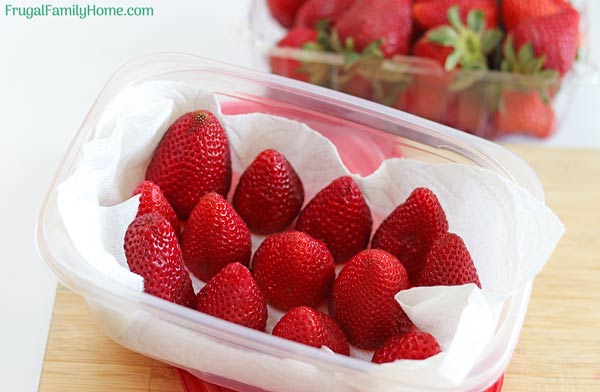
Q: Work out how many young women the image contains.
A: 0